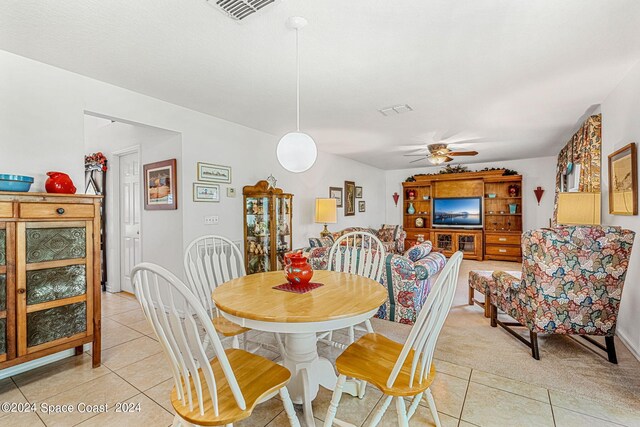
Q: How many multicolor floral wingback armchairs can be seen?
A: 1